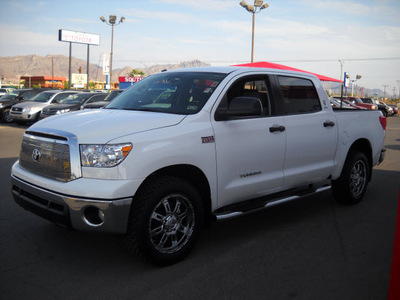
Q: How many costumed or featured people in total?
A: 0